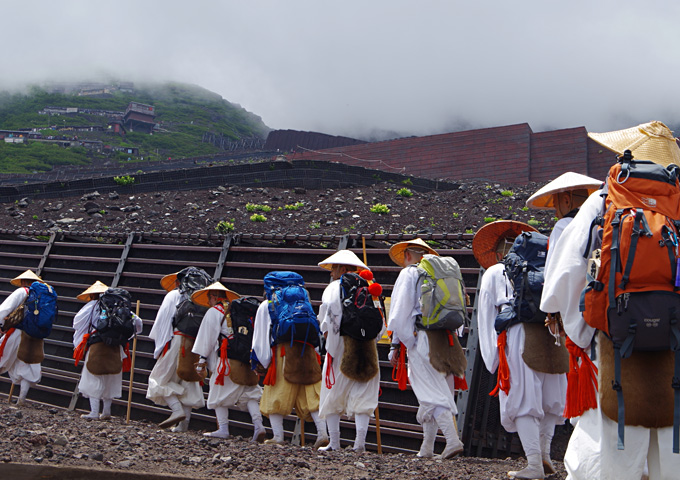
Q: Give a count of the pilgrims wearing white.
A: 10